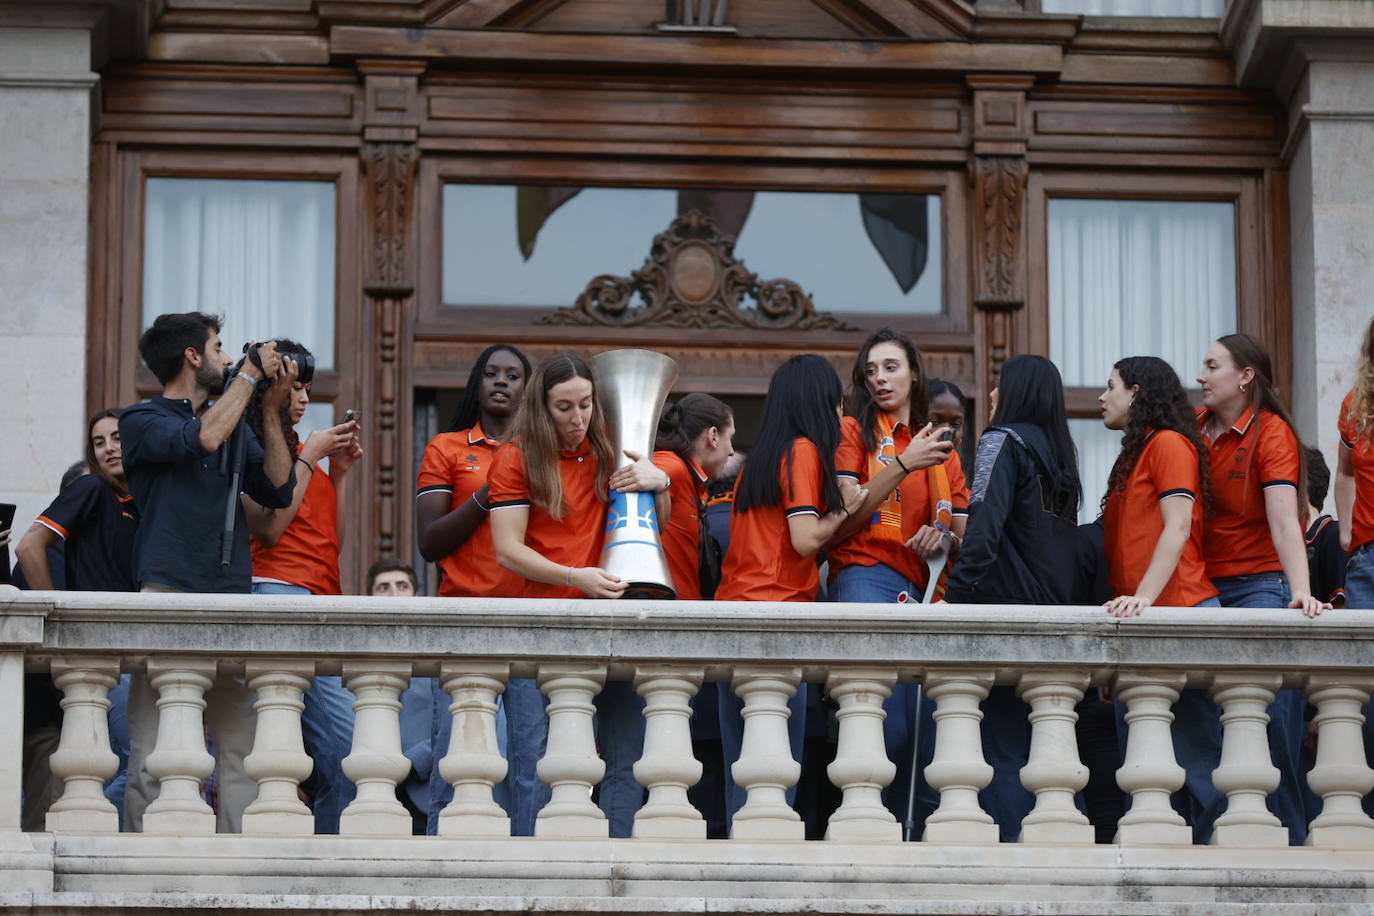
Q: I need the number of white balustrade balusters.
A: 14